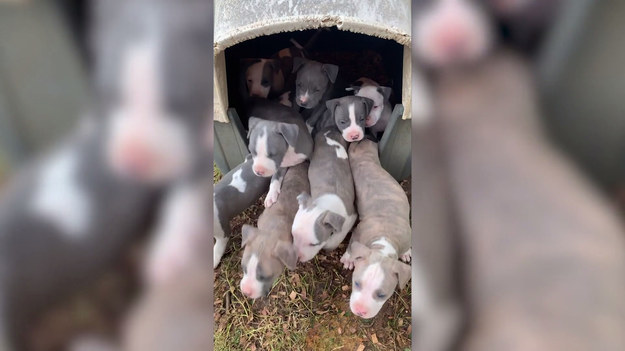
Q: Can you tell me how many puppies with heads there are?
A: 8